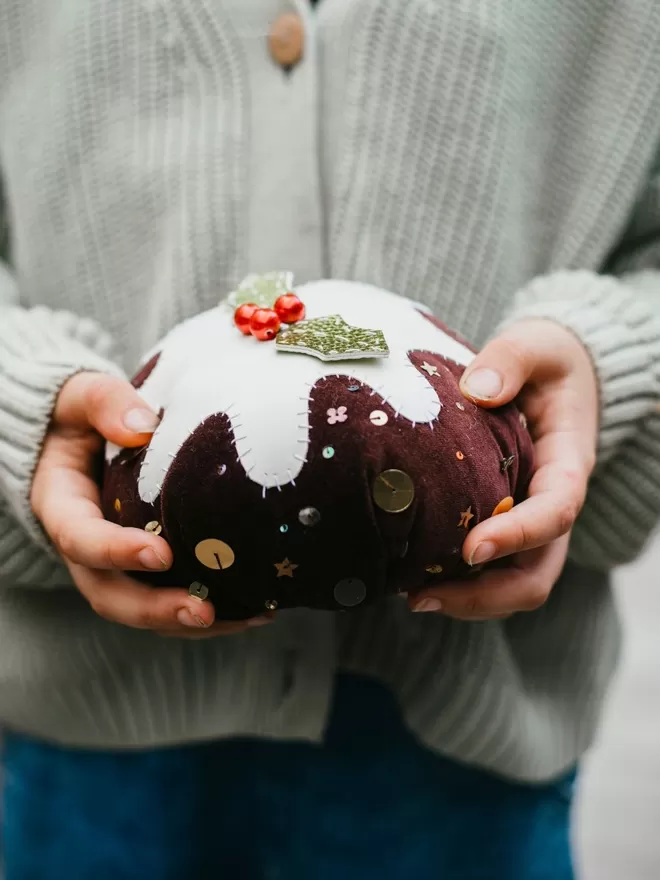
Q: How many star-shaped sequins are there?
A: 3